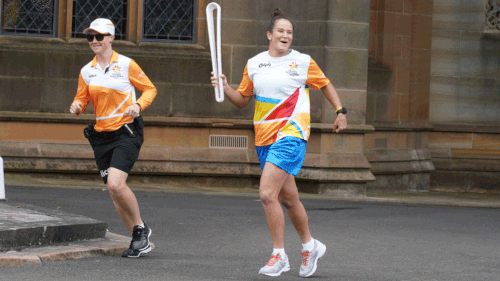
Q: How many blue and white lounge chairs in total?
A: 0